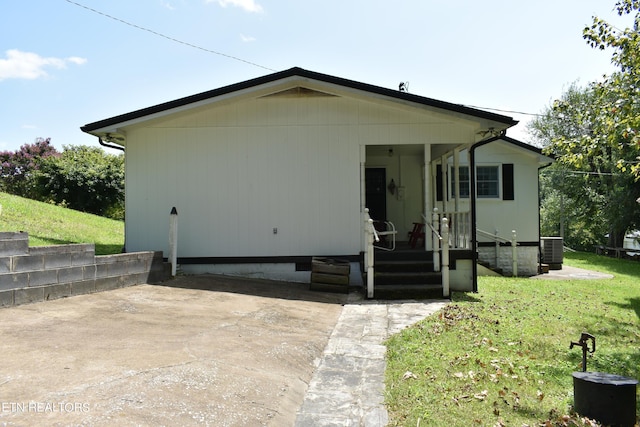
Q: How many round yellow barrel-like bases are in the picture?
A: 0